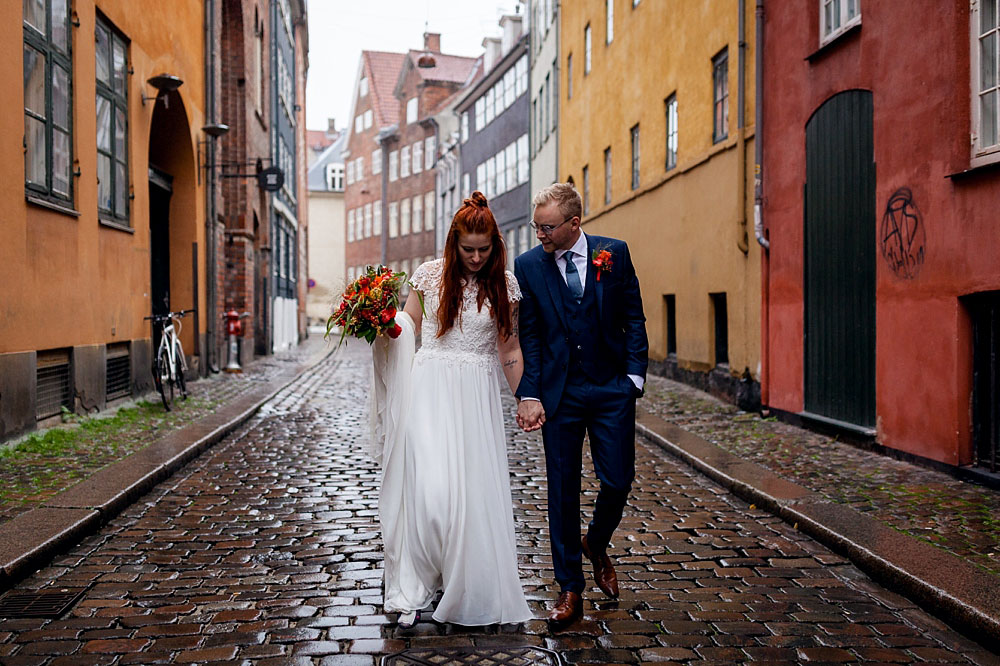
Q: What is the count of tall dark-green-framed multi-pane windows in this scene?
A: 2